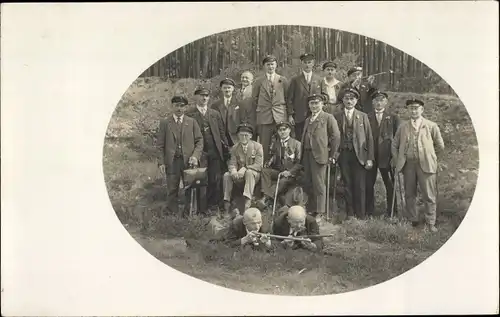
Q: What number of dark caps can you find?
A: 13